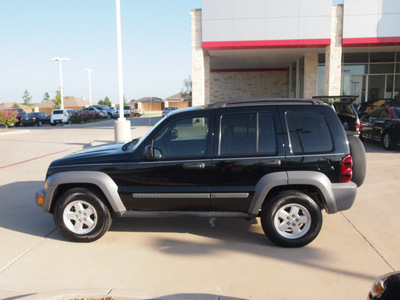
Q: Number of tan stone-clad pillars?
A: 2